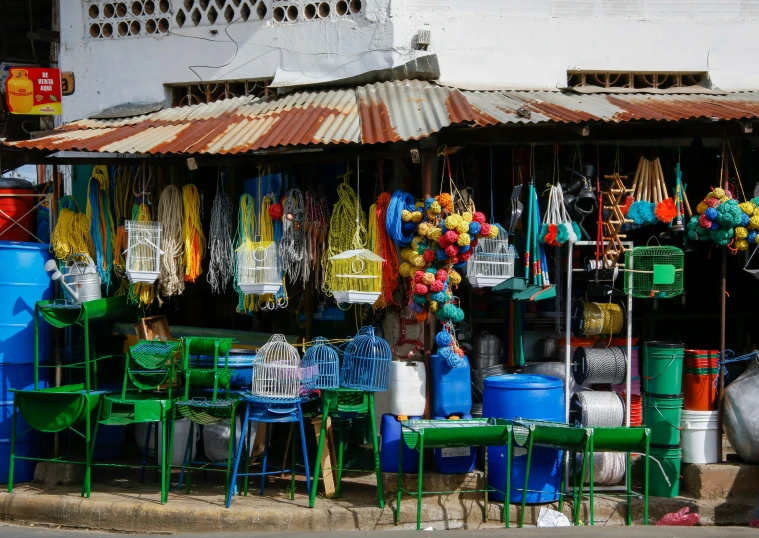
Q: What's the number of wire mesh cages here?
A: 8